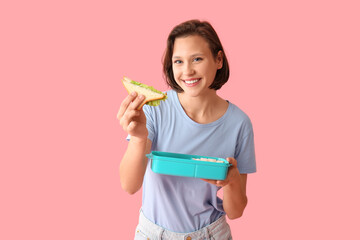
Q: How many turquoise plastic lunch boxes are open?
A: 1